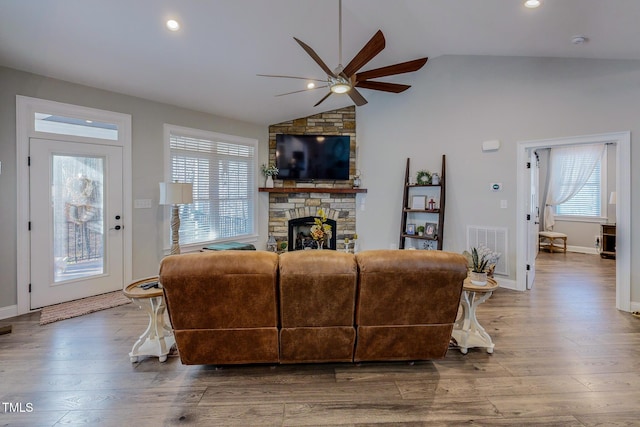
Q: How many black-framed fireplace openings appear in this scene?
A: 1